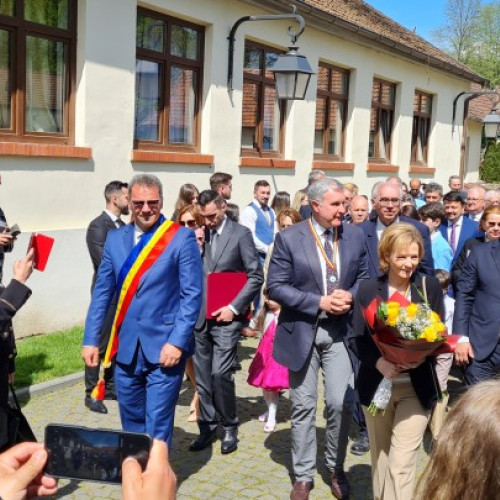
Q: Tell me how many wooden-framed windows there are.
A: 6